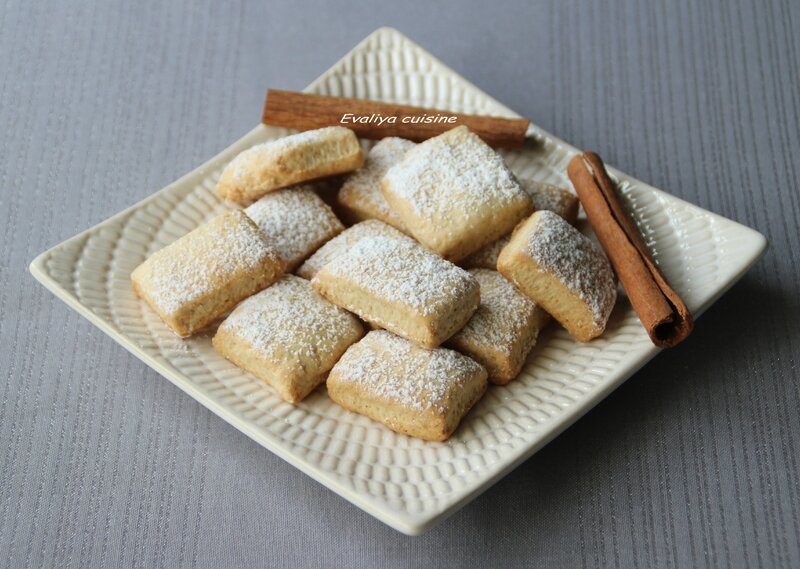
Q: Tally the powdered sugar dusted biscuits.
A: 12